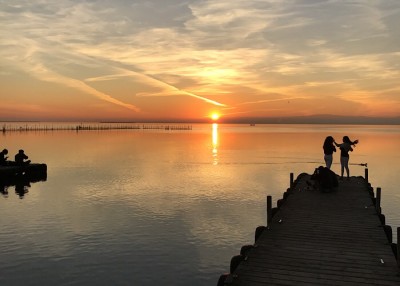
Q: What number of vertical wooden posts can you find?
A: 5